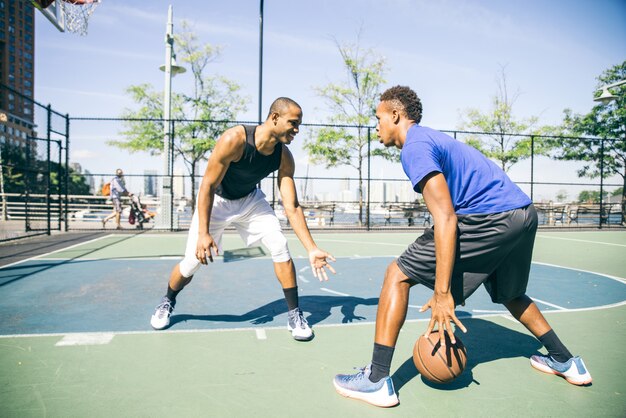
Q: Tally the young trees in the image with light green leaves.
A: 3